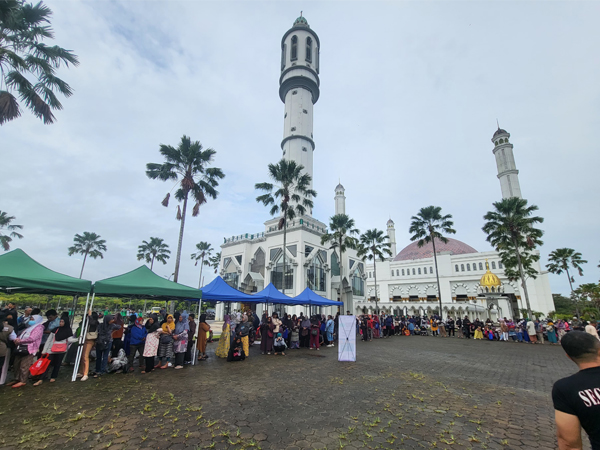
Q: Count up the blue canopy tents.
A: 3